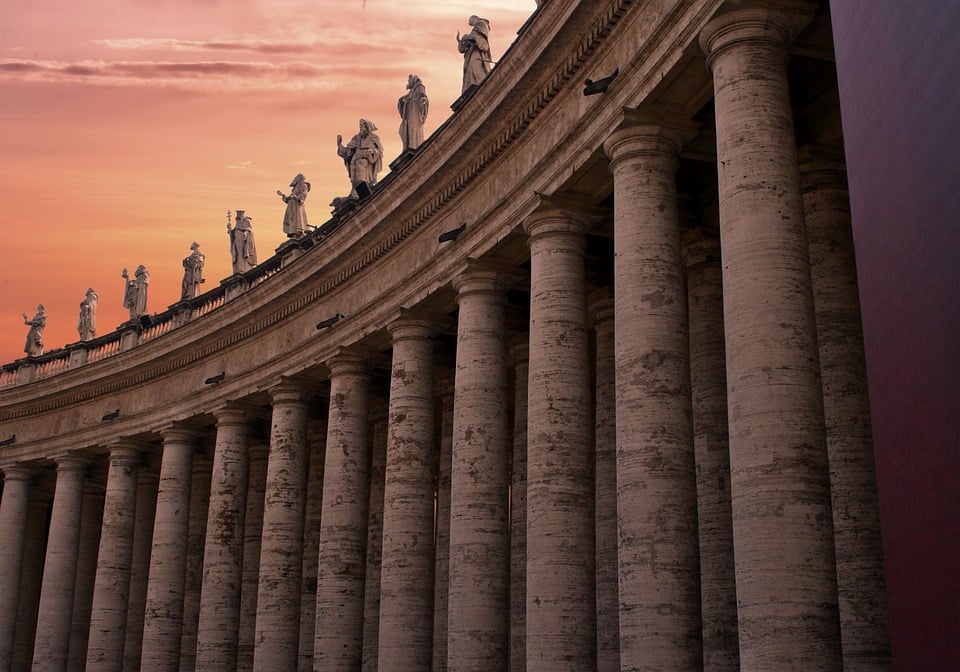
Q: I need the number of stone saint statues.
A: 9